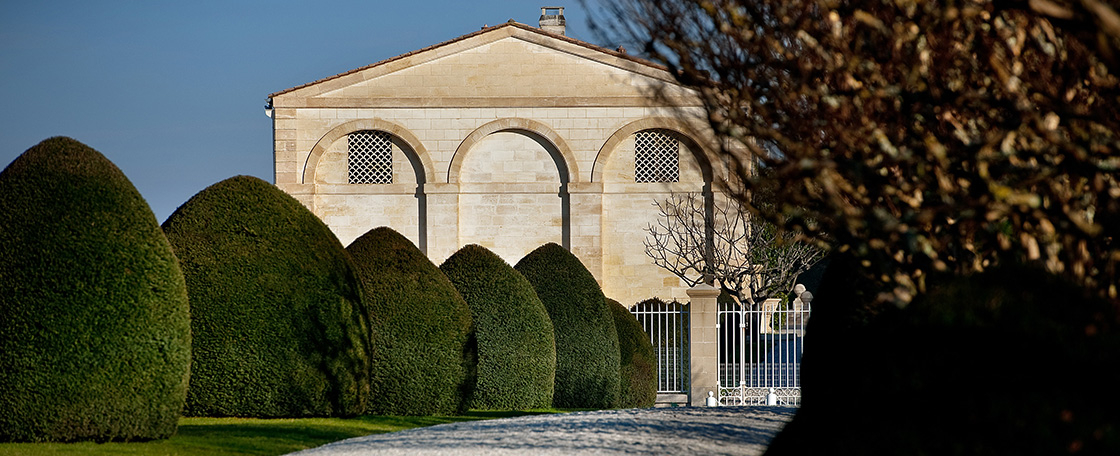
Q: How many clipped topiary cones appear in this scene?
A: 6